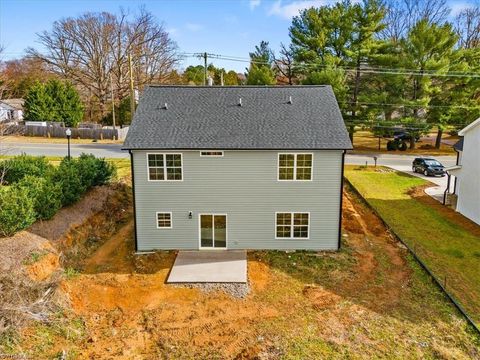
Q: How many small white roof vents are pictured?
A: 3